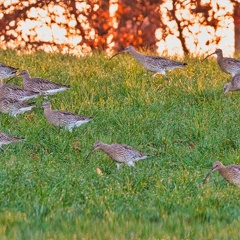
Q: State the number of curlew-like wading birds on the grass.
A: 11